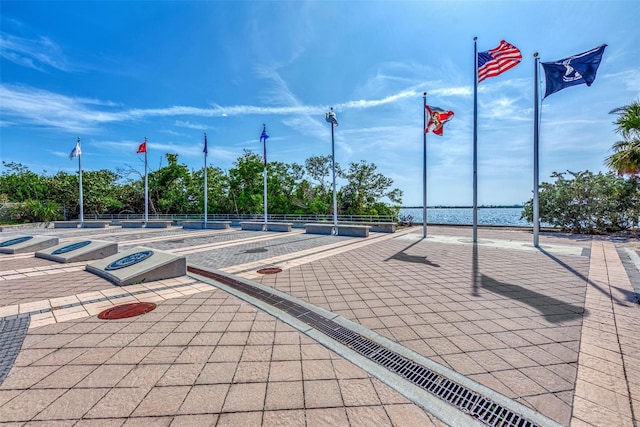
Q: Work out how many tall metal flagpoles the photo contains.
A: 8